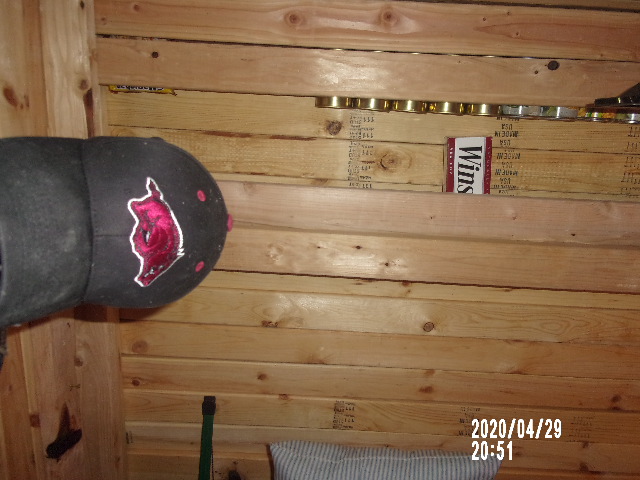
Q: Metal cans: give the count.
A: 9